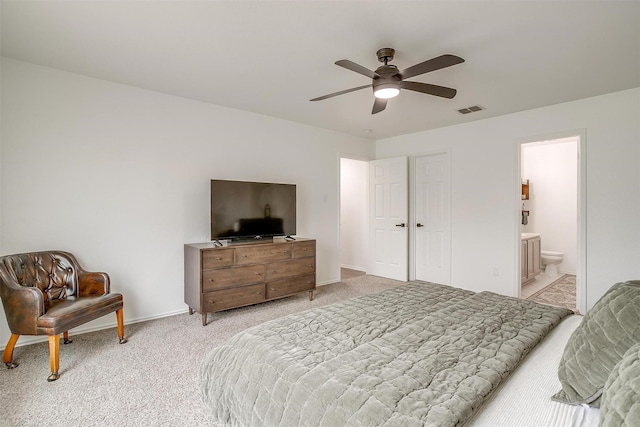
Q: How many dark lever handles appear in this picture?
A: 2